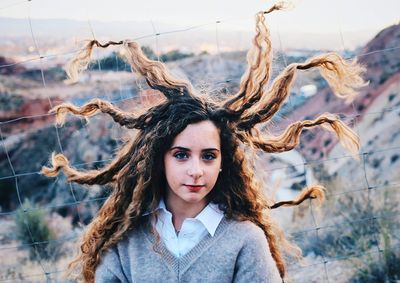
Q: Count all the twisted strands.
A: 7